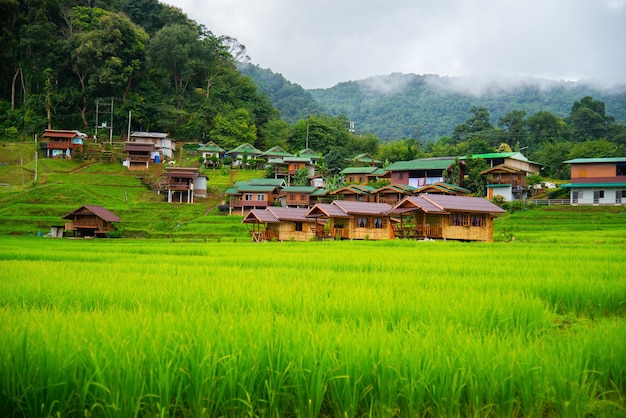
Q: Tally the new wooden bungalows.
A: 3